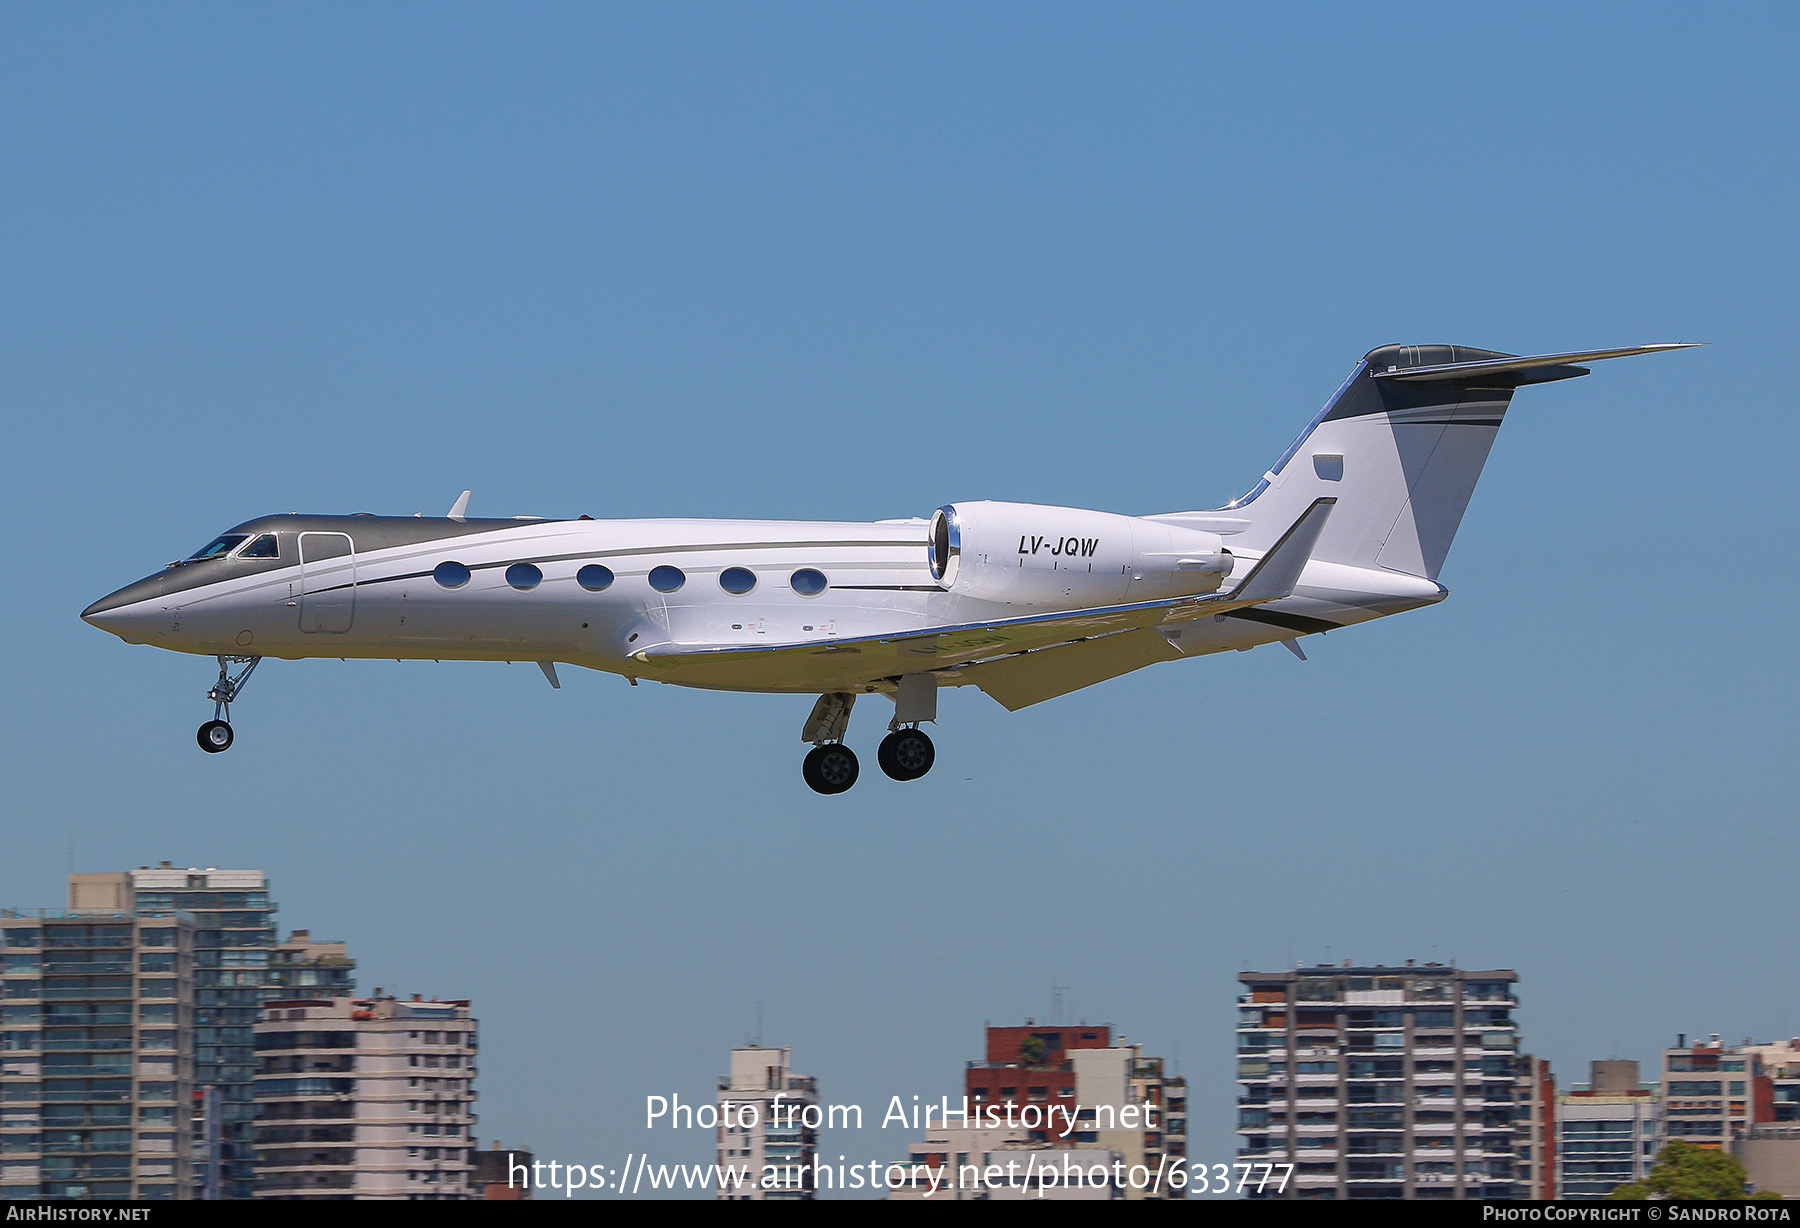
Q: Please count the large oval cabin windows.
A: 6